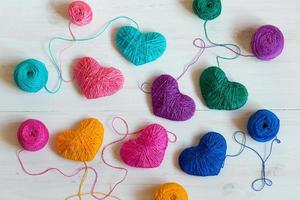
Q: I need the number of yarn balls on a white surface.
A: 7